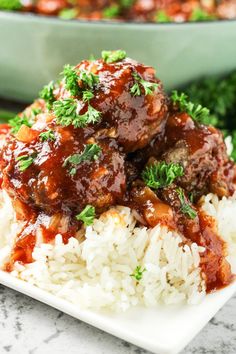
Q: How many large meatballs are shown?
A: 3